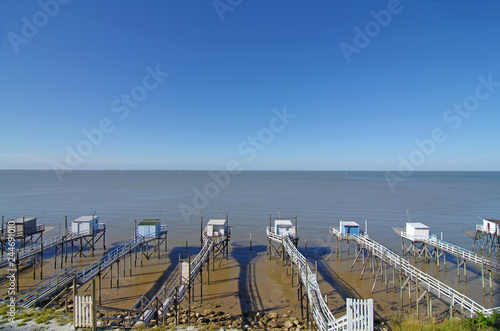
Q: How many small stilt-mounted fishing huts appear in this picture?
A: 8